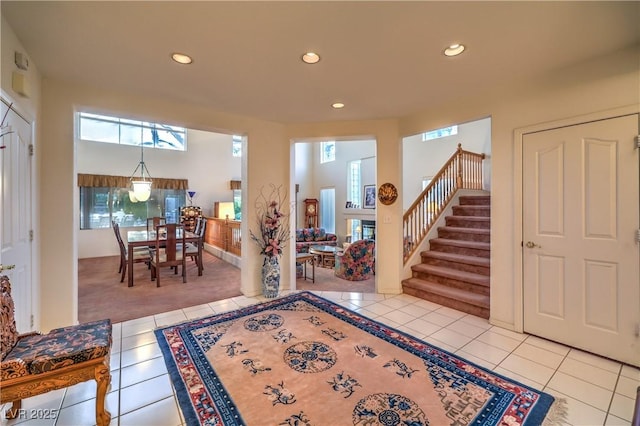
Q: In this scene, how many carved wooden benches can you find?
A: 1